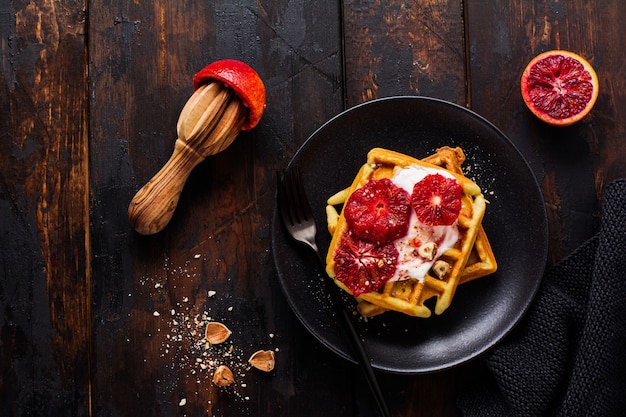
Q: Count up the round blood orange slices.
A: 3